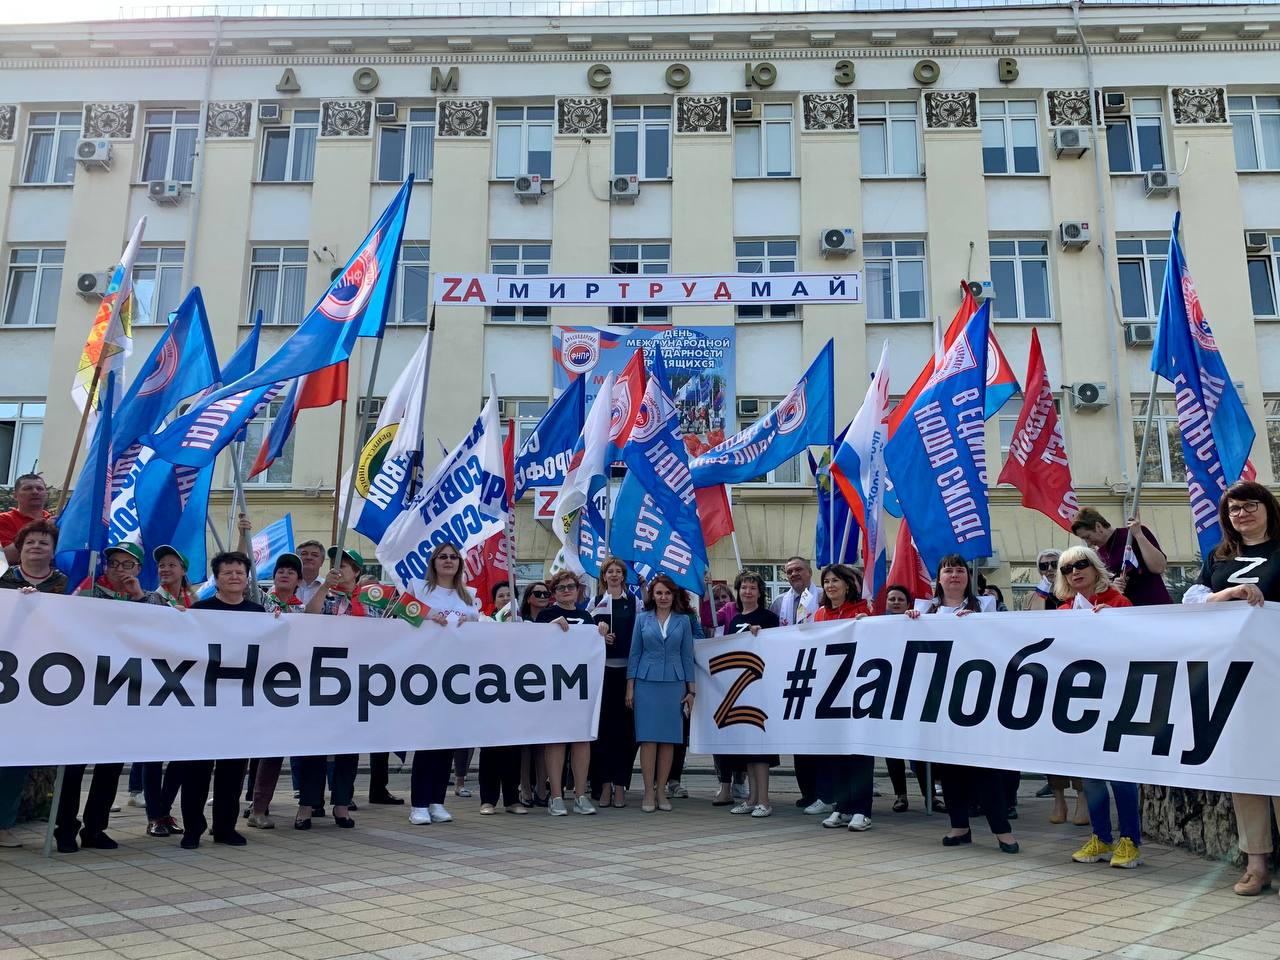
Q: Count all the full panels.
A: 10